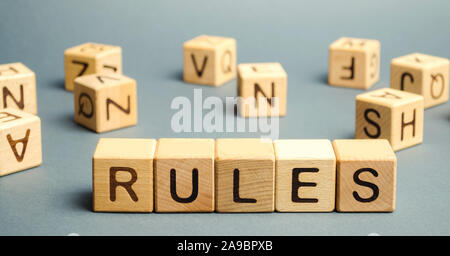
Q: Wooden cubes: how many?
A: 14